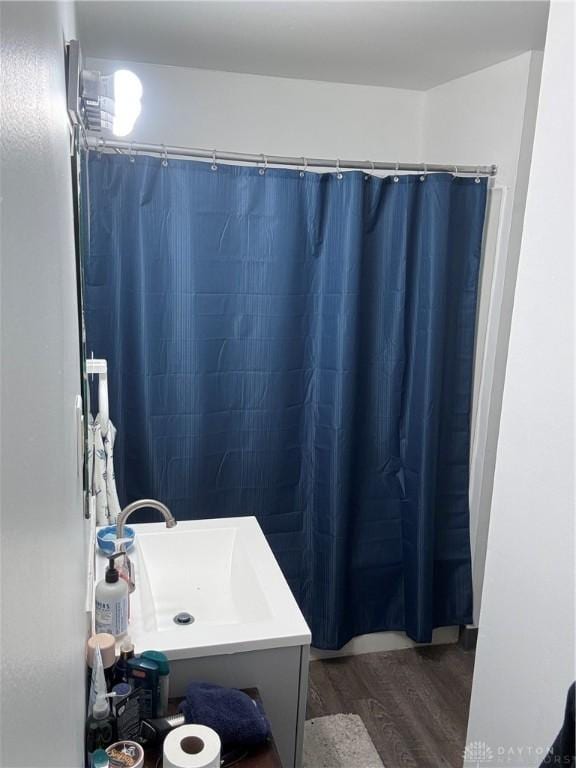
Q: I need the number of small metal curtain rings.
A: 12